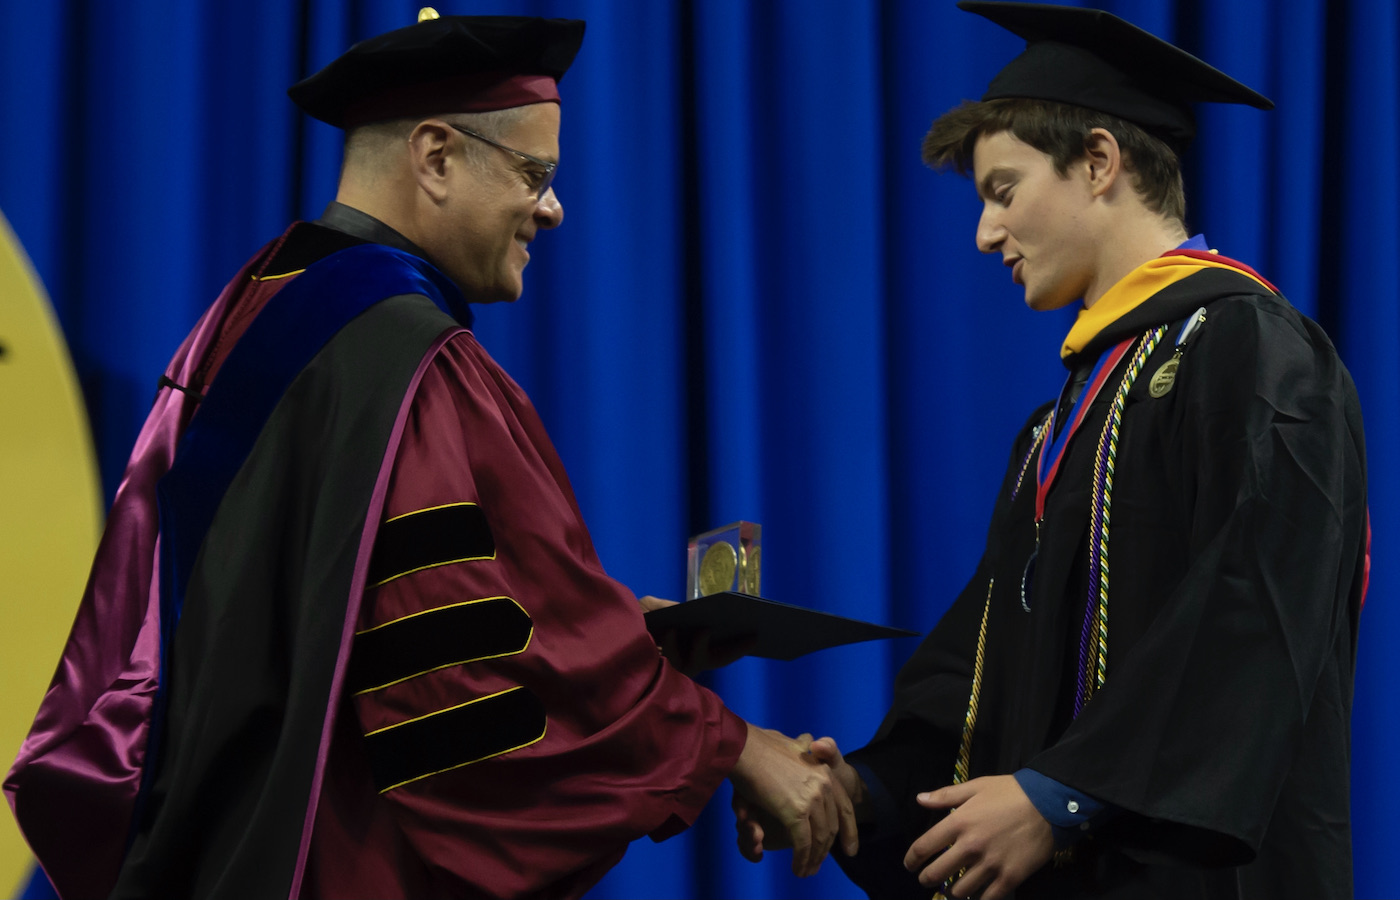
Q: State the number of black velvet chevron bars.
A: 3